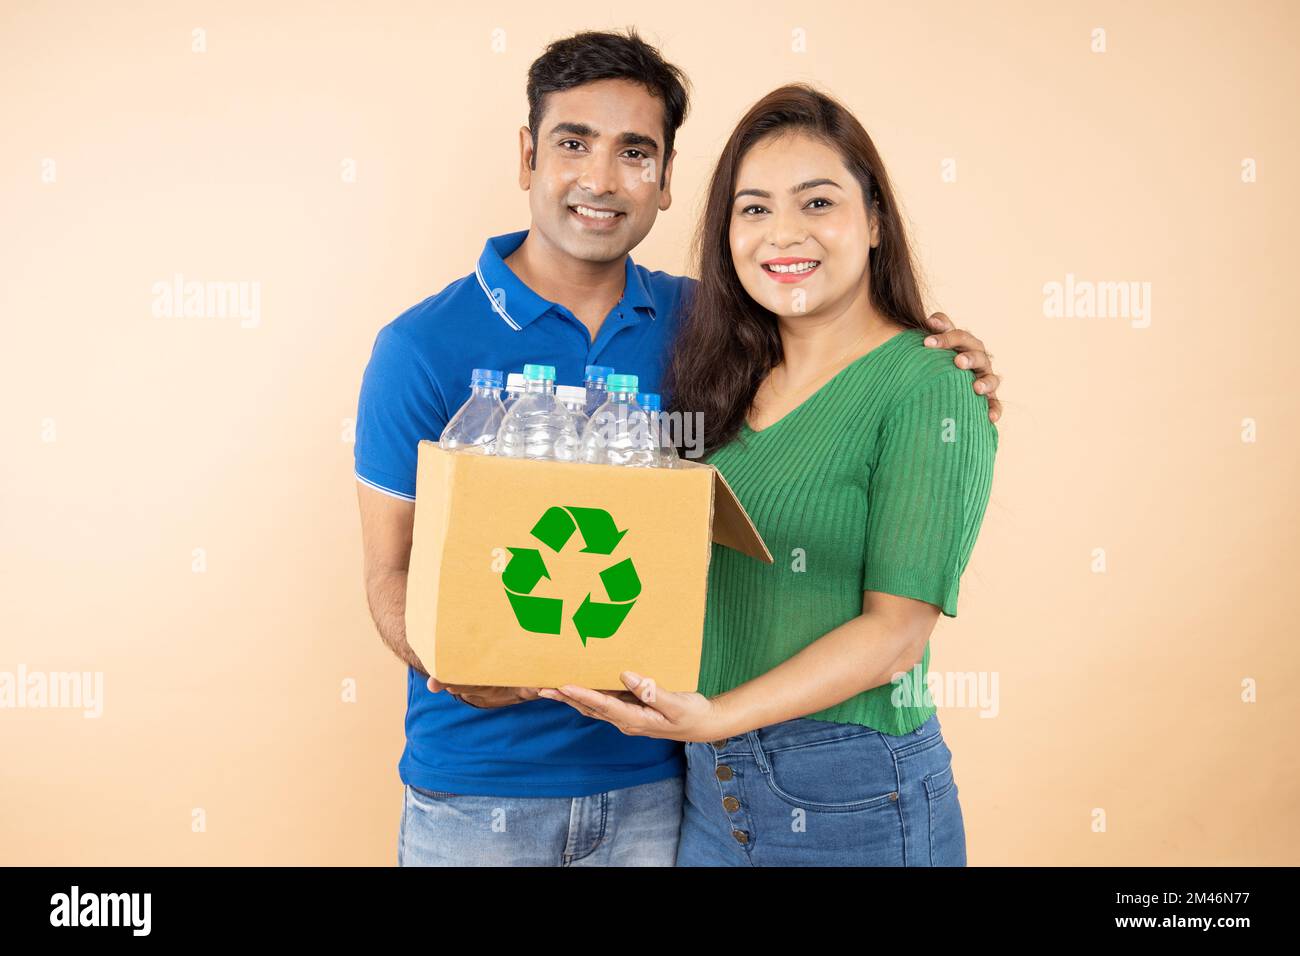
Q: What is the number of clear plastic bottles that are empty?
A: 7